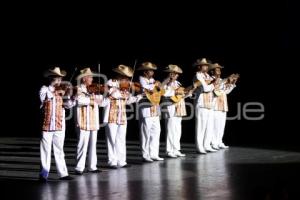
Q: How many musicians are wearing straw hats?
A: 7